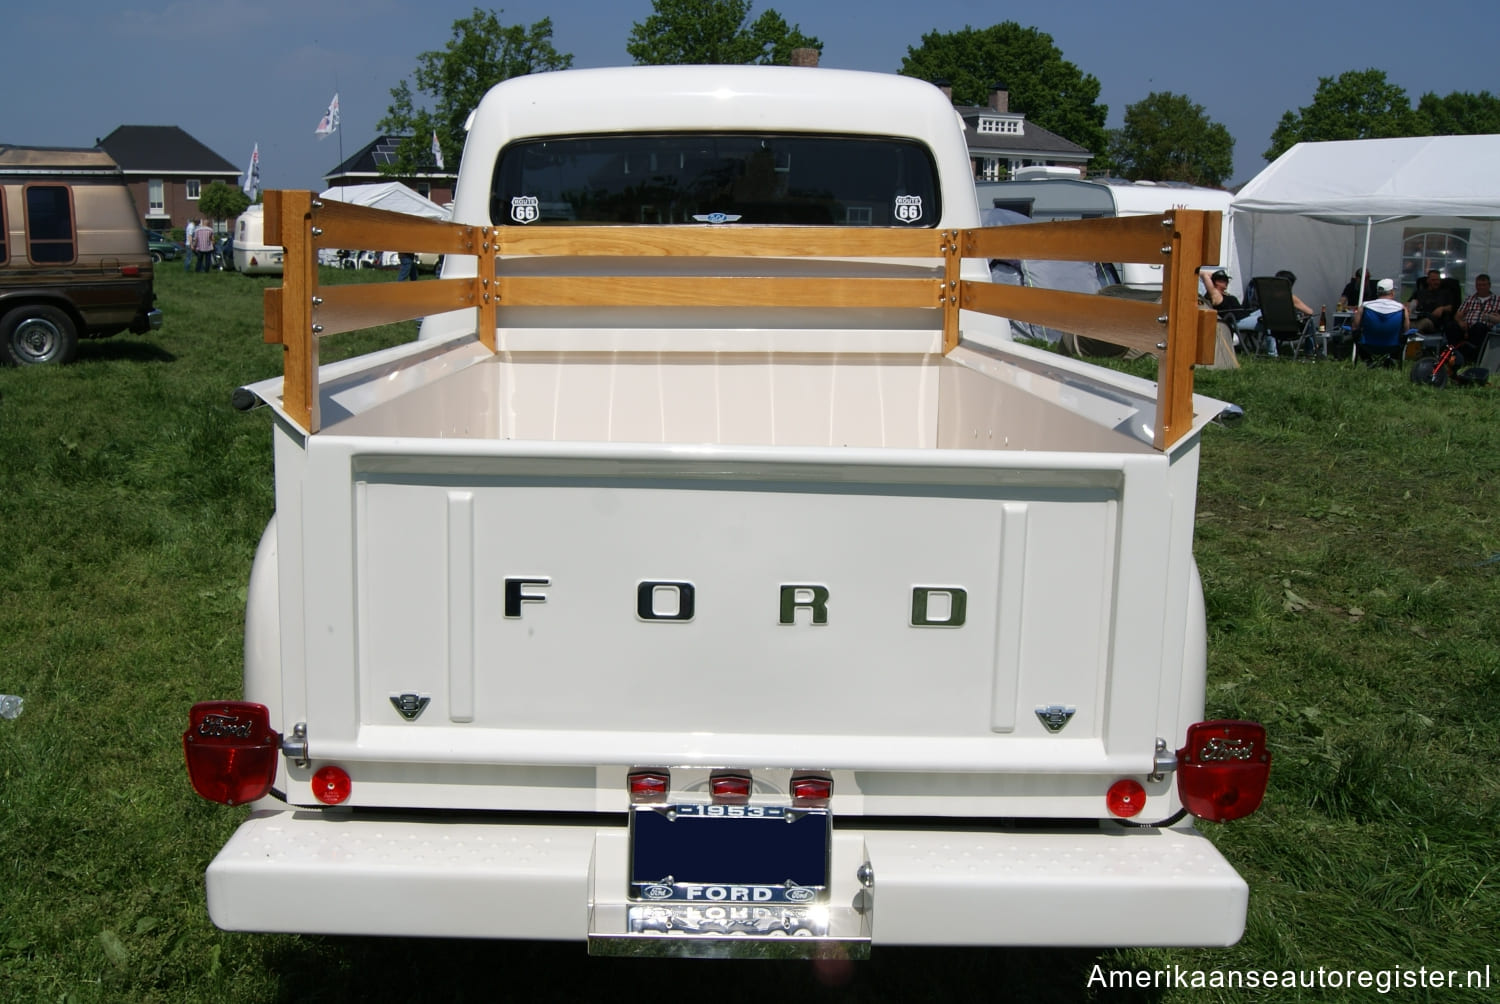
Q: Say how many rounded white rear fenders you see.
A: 2